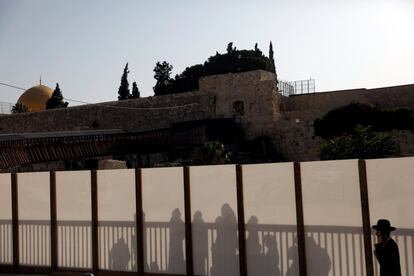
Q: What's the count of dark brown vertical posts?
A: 8